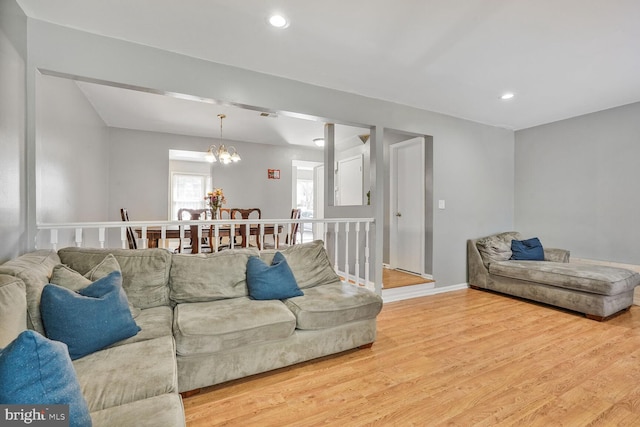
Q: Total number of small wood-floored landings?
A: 1